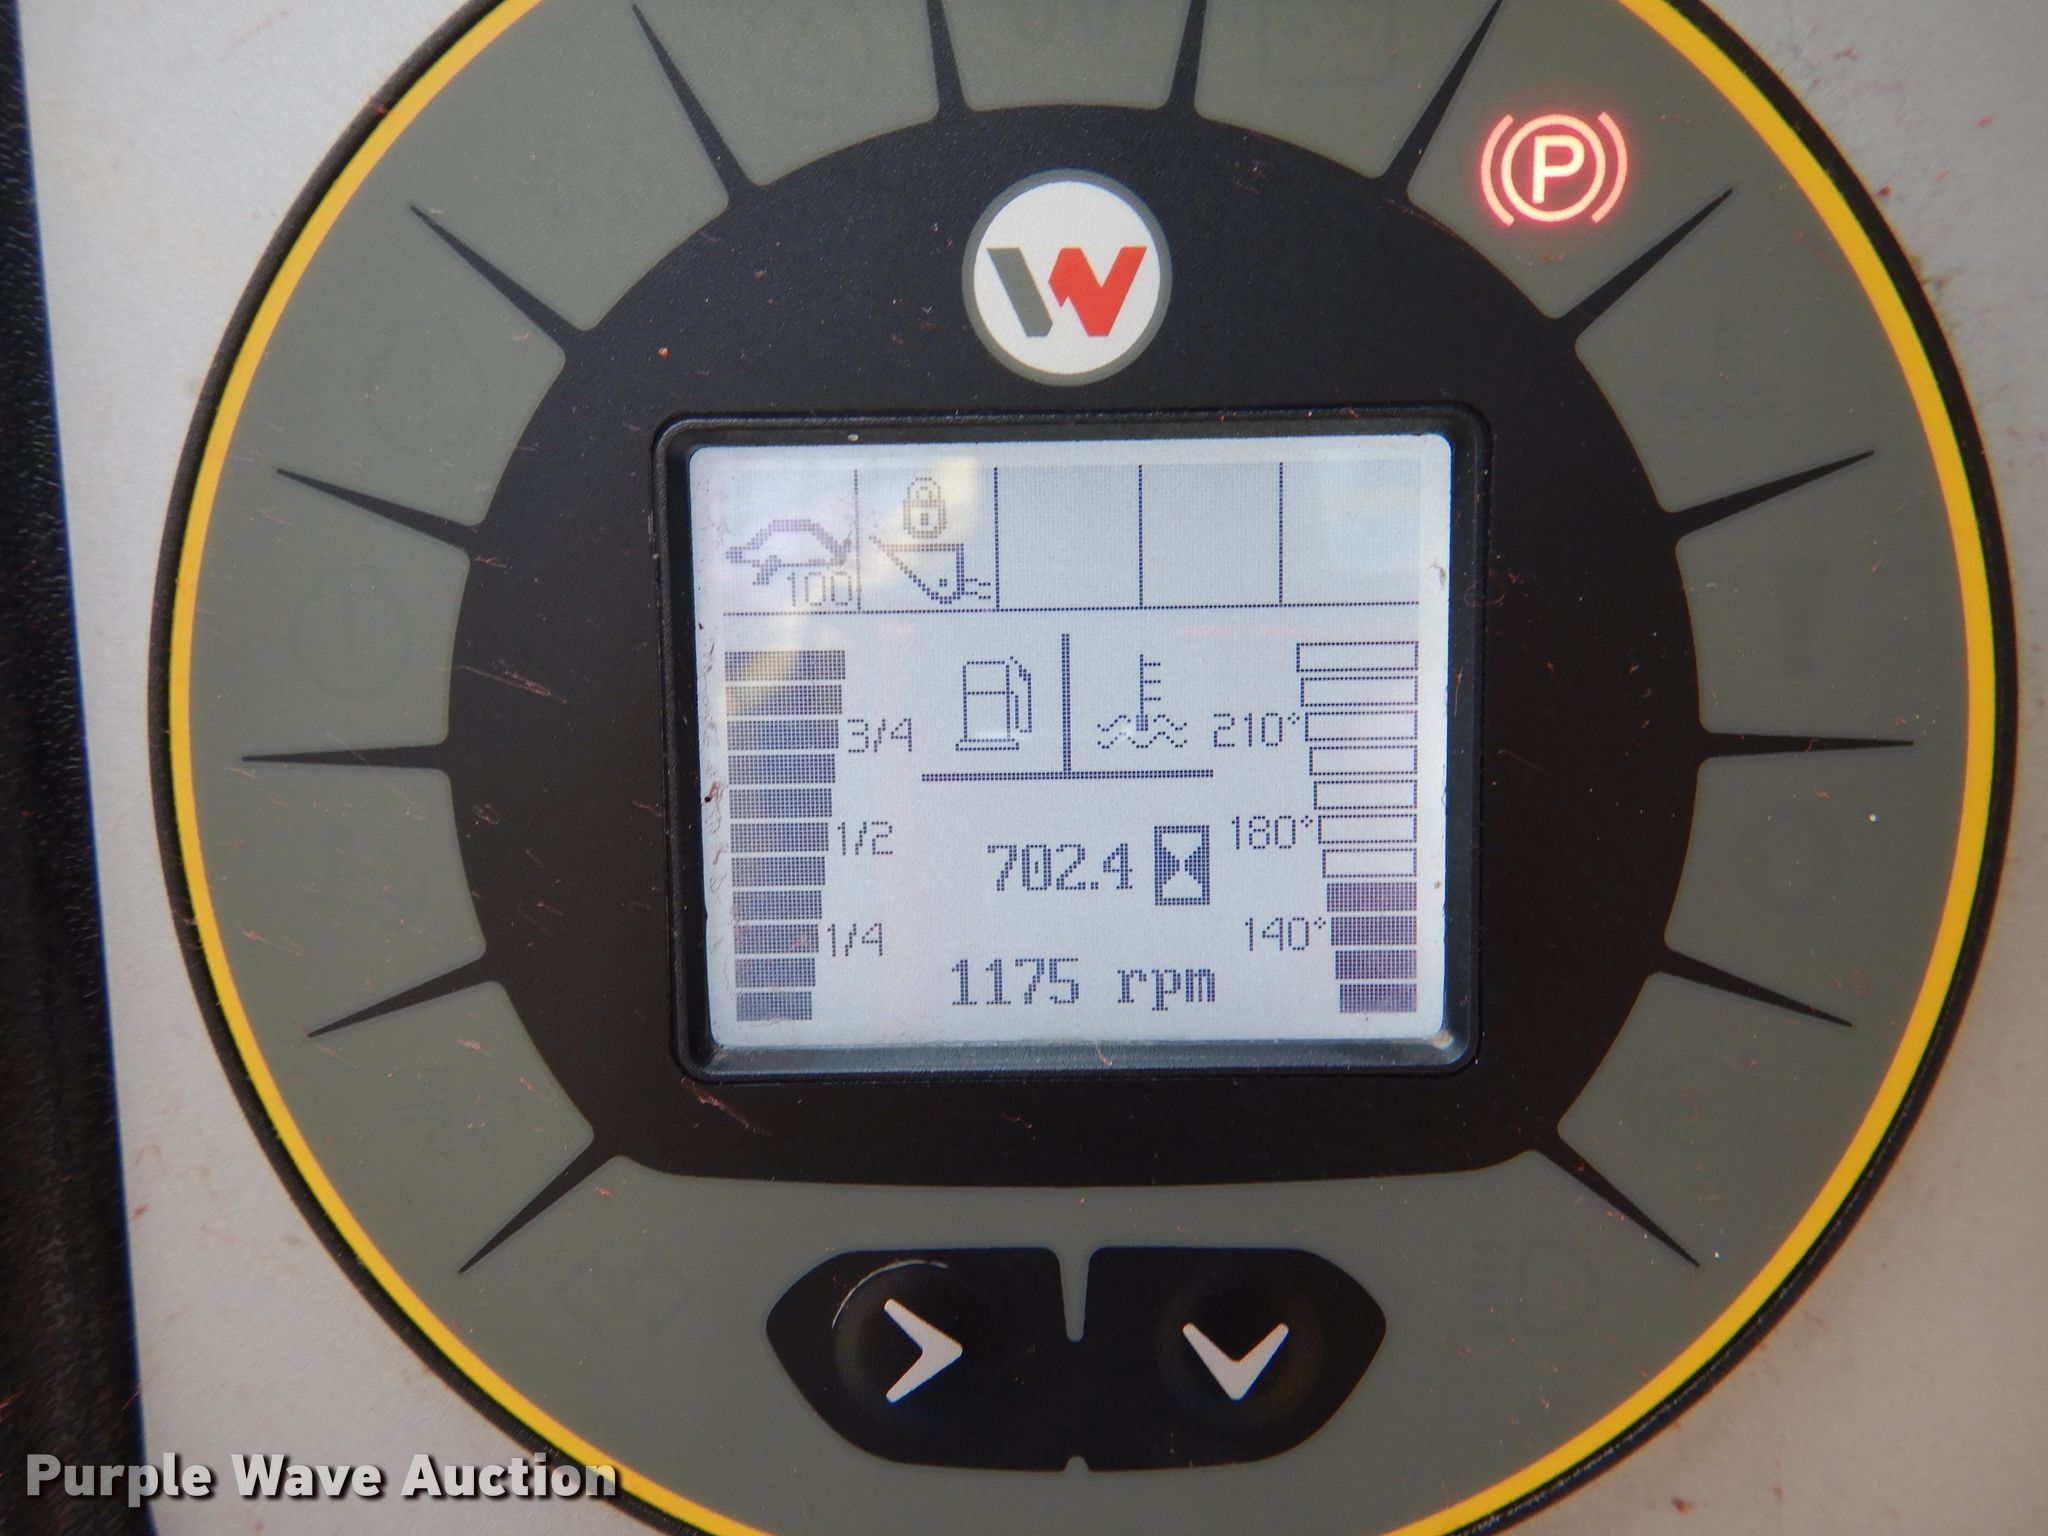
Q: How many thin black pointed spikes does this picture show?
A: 14